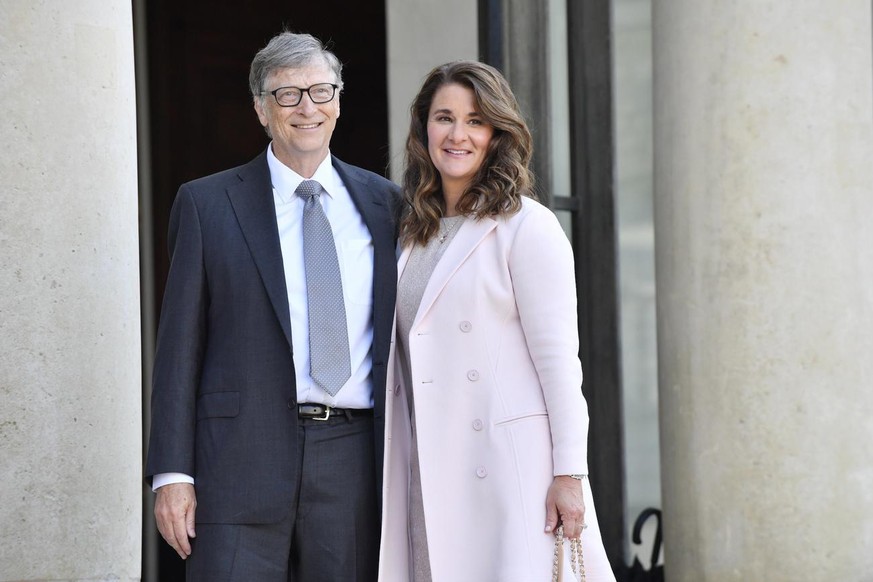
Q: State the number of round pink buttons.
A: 4